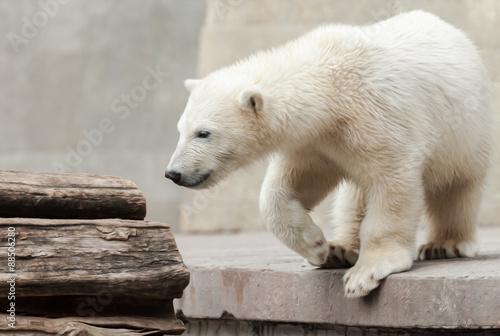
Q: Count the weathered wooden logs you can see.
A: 3